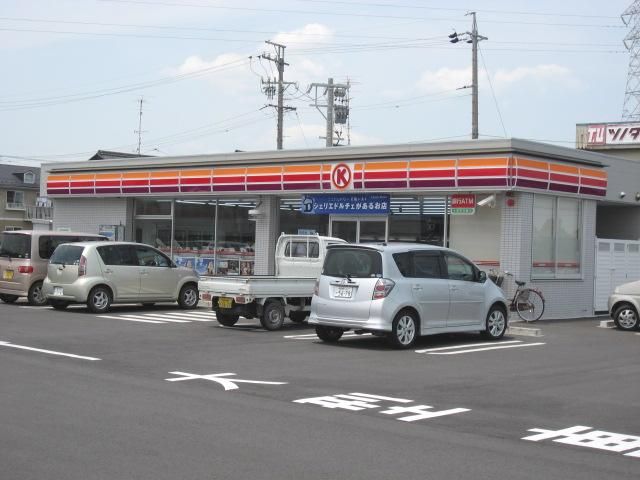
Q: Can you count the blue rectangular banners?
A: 1